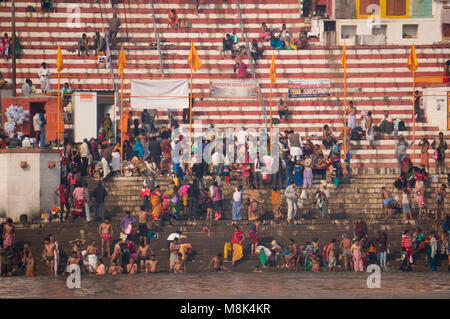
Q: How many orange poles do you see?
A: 6